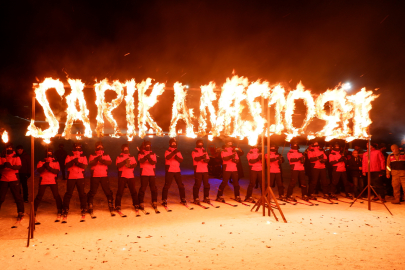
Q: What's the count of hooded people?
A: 14